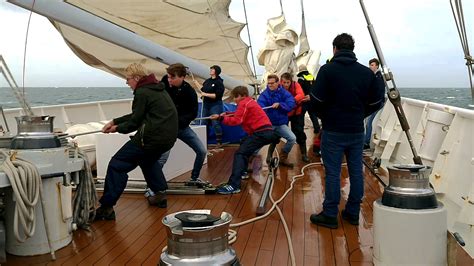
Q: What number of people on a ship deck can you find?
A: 9